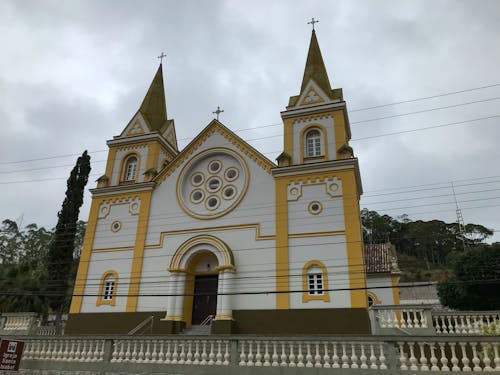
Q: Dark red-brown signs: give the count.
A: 1